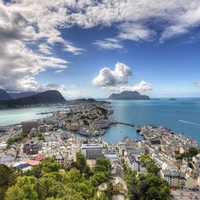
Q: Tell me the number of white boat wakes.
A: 1